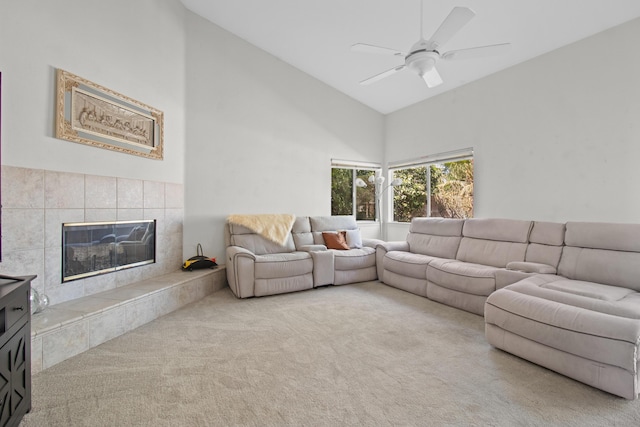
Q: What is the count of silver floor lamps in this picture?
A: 1